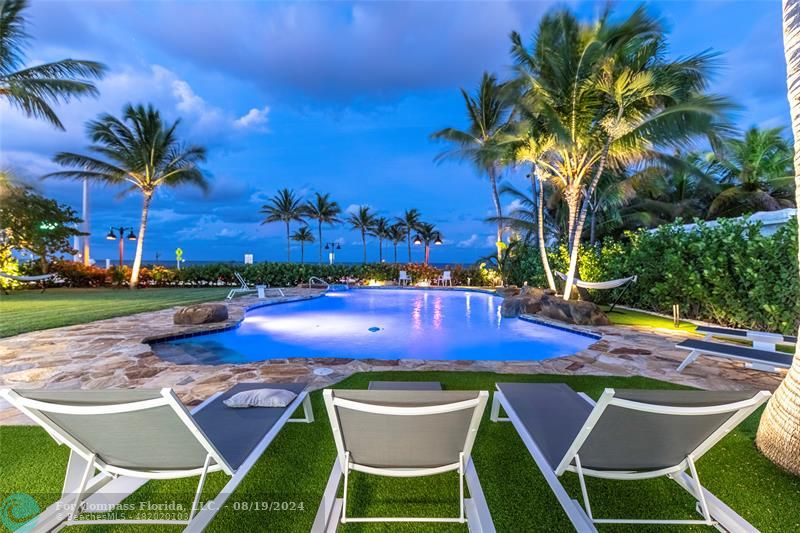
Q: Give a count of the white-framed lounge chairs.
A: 6